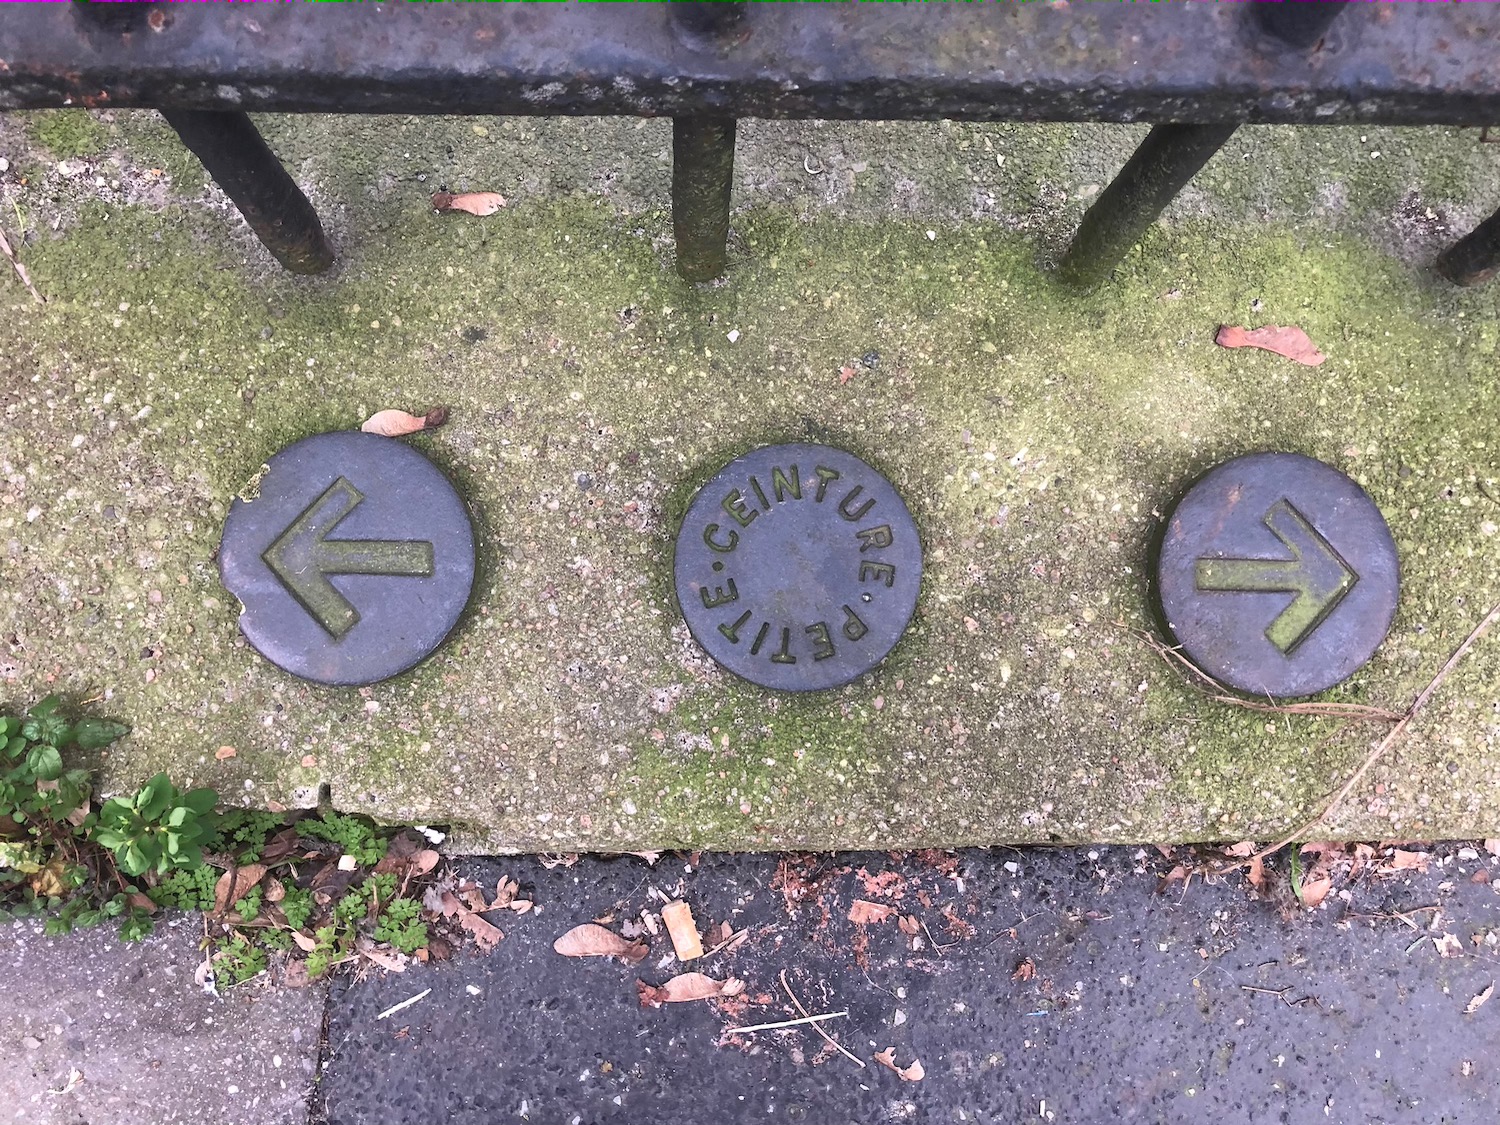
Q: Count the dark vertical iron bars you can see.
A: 4